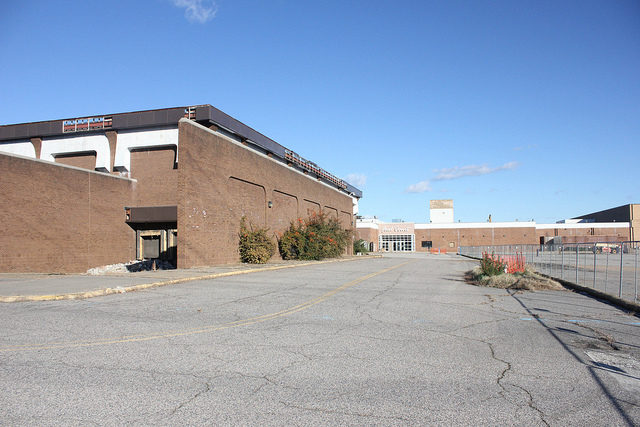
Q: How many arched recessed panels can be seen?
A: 5